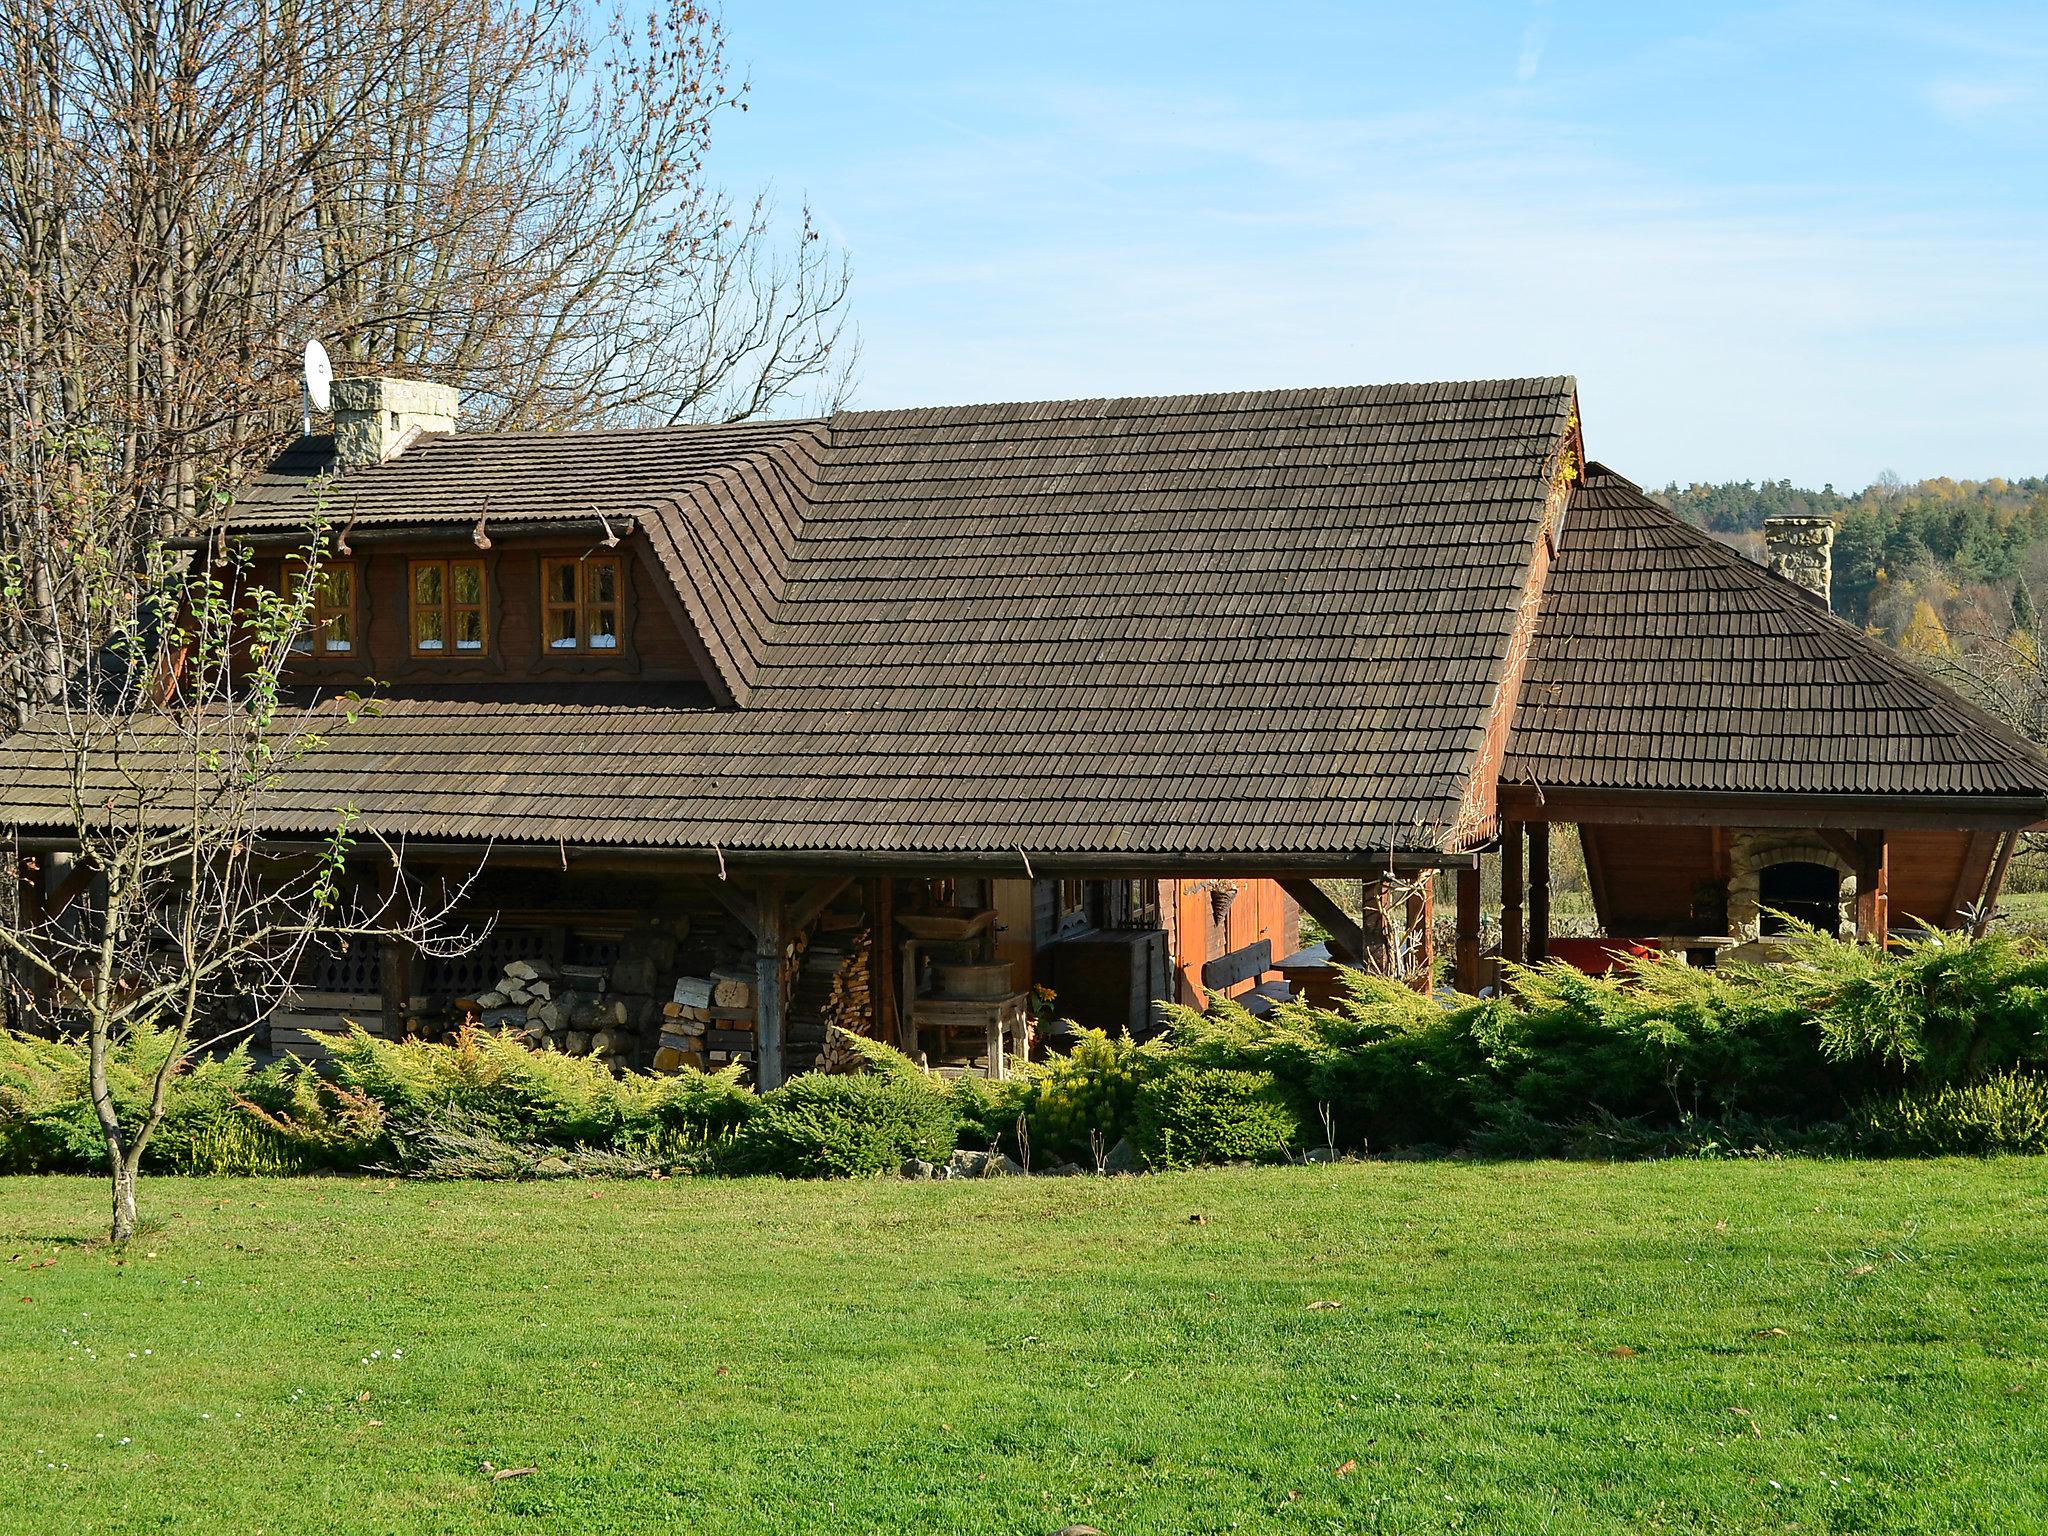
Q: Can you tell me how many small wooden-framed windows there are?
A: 3